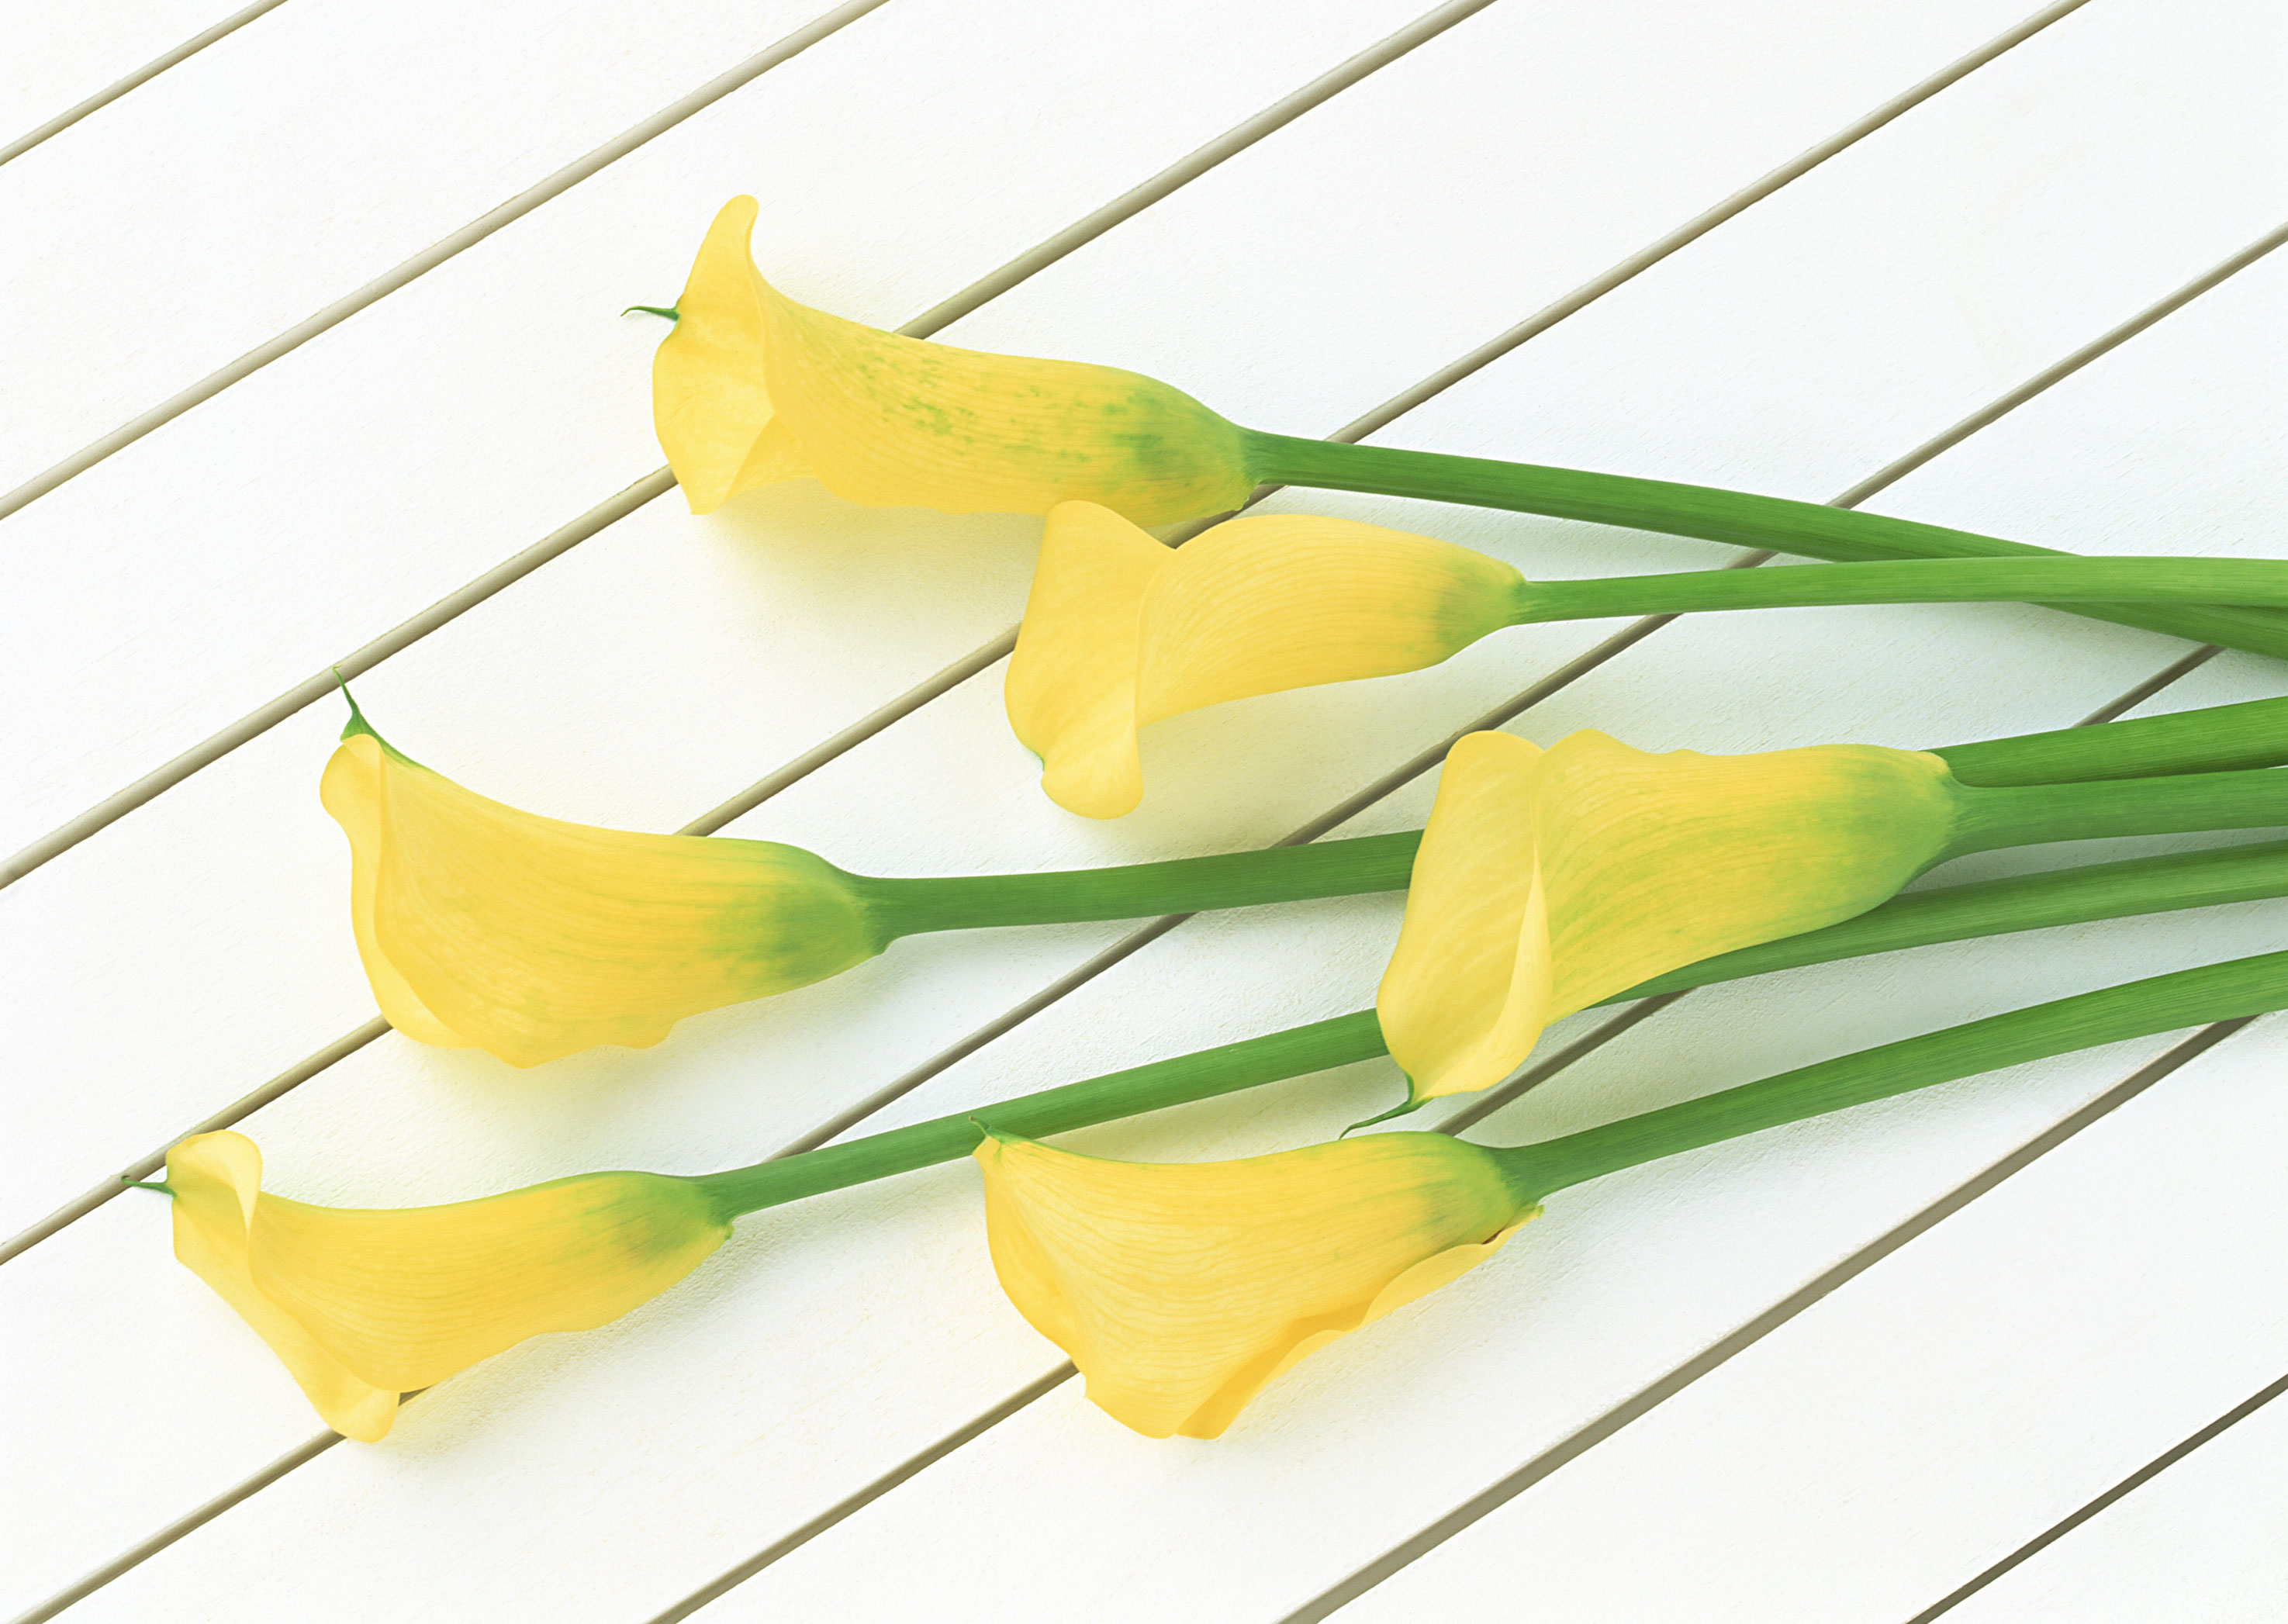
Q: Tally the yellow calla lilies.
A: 6